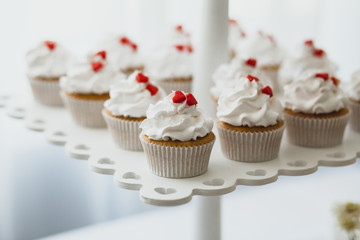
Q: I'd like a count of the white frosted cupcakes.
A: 14